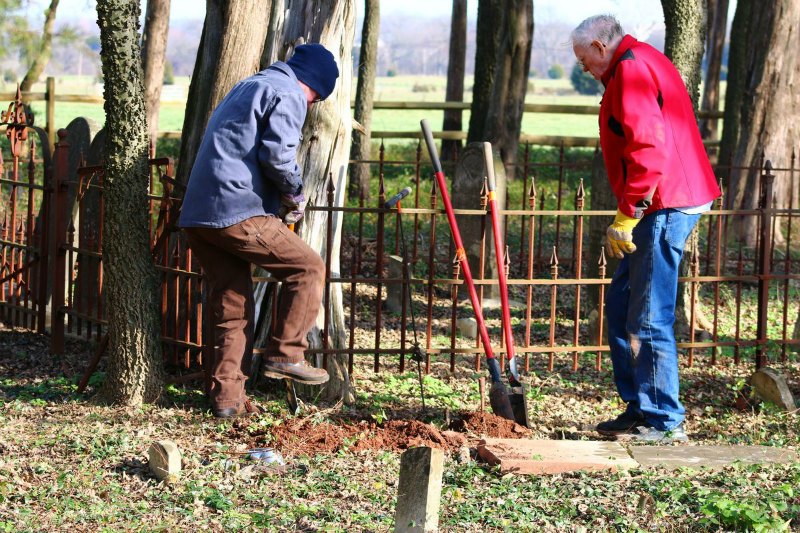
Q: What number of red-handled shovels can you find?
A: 2